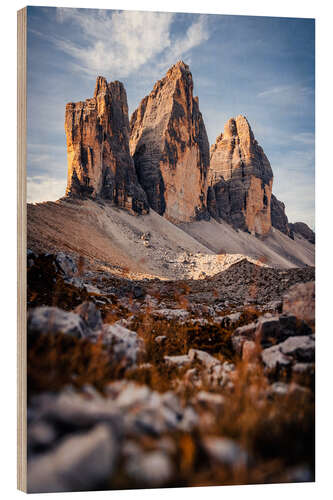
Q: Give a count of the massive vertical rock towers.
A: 3